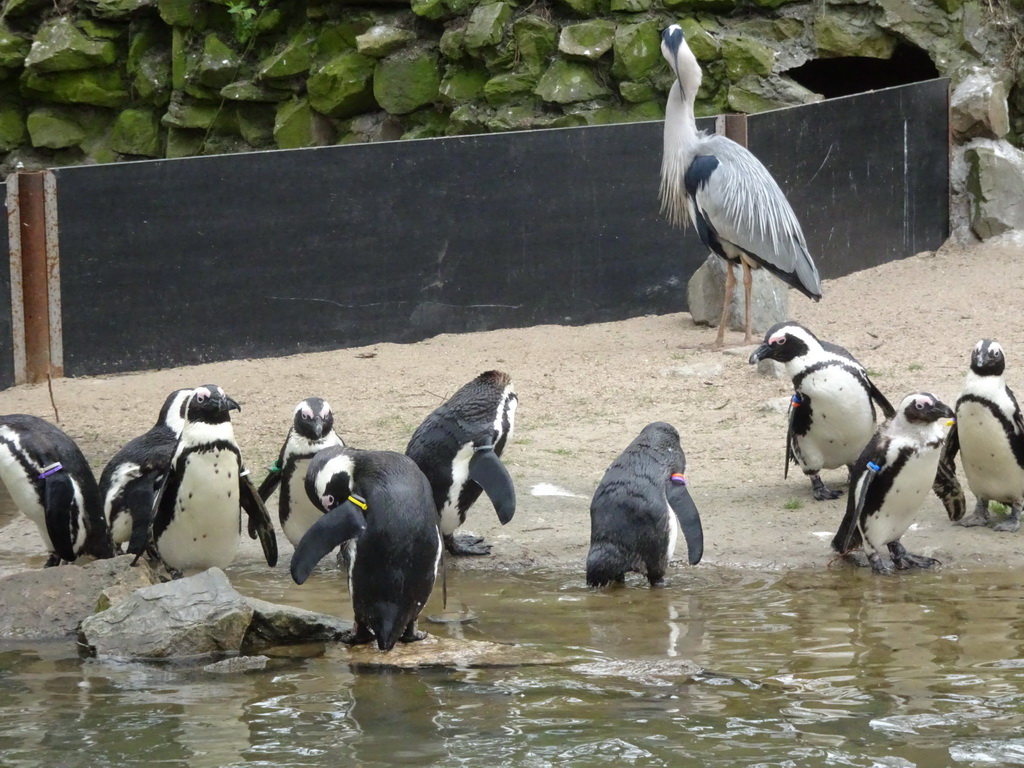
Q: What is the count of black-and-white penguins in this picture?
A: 10